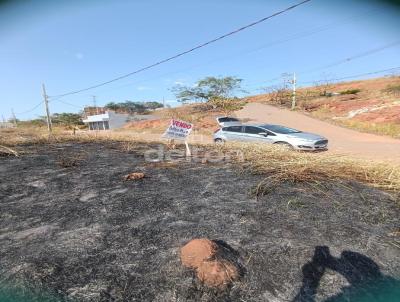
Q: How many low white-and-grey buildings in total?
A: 1